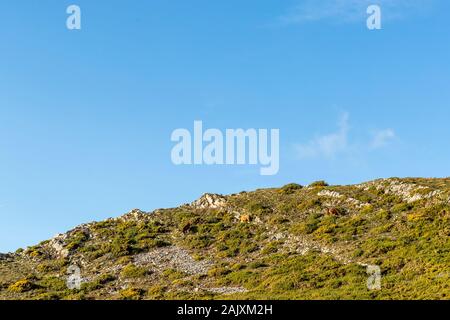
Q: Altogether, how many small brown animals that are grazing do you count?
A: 3